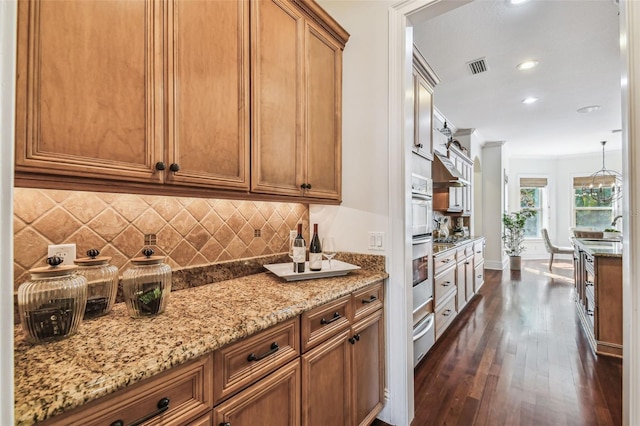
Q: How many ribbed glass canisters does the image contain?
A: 3